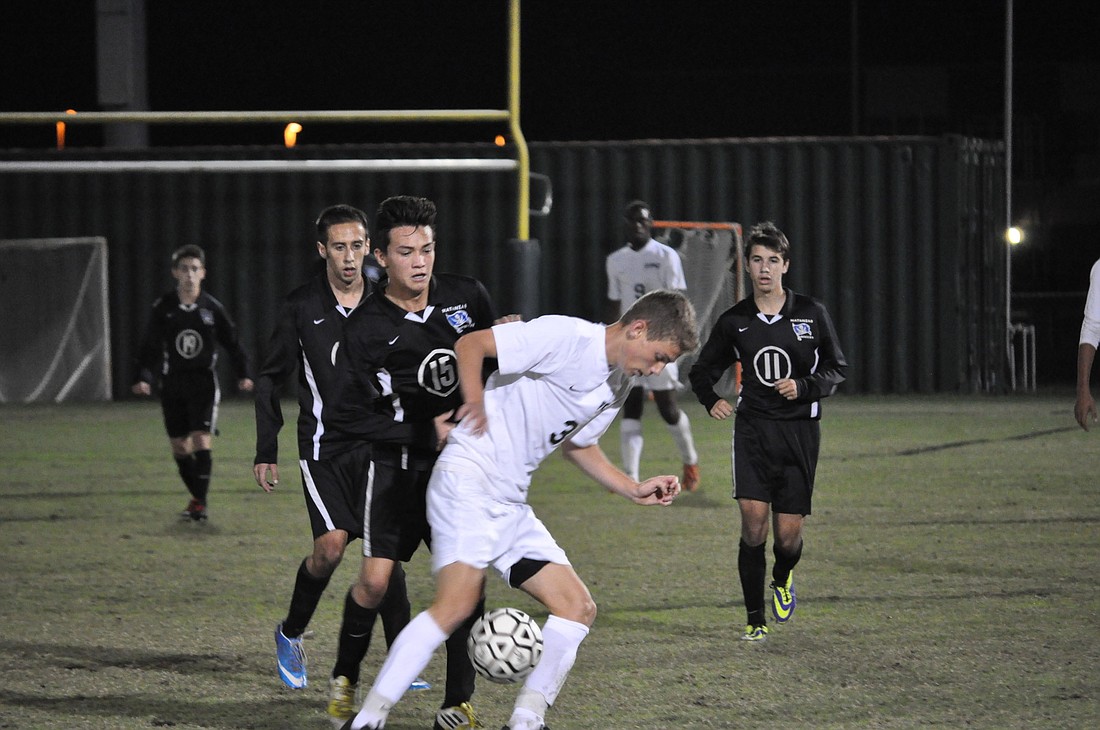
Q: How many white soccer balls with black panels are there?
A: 1